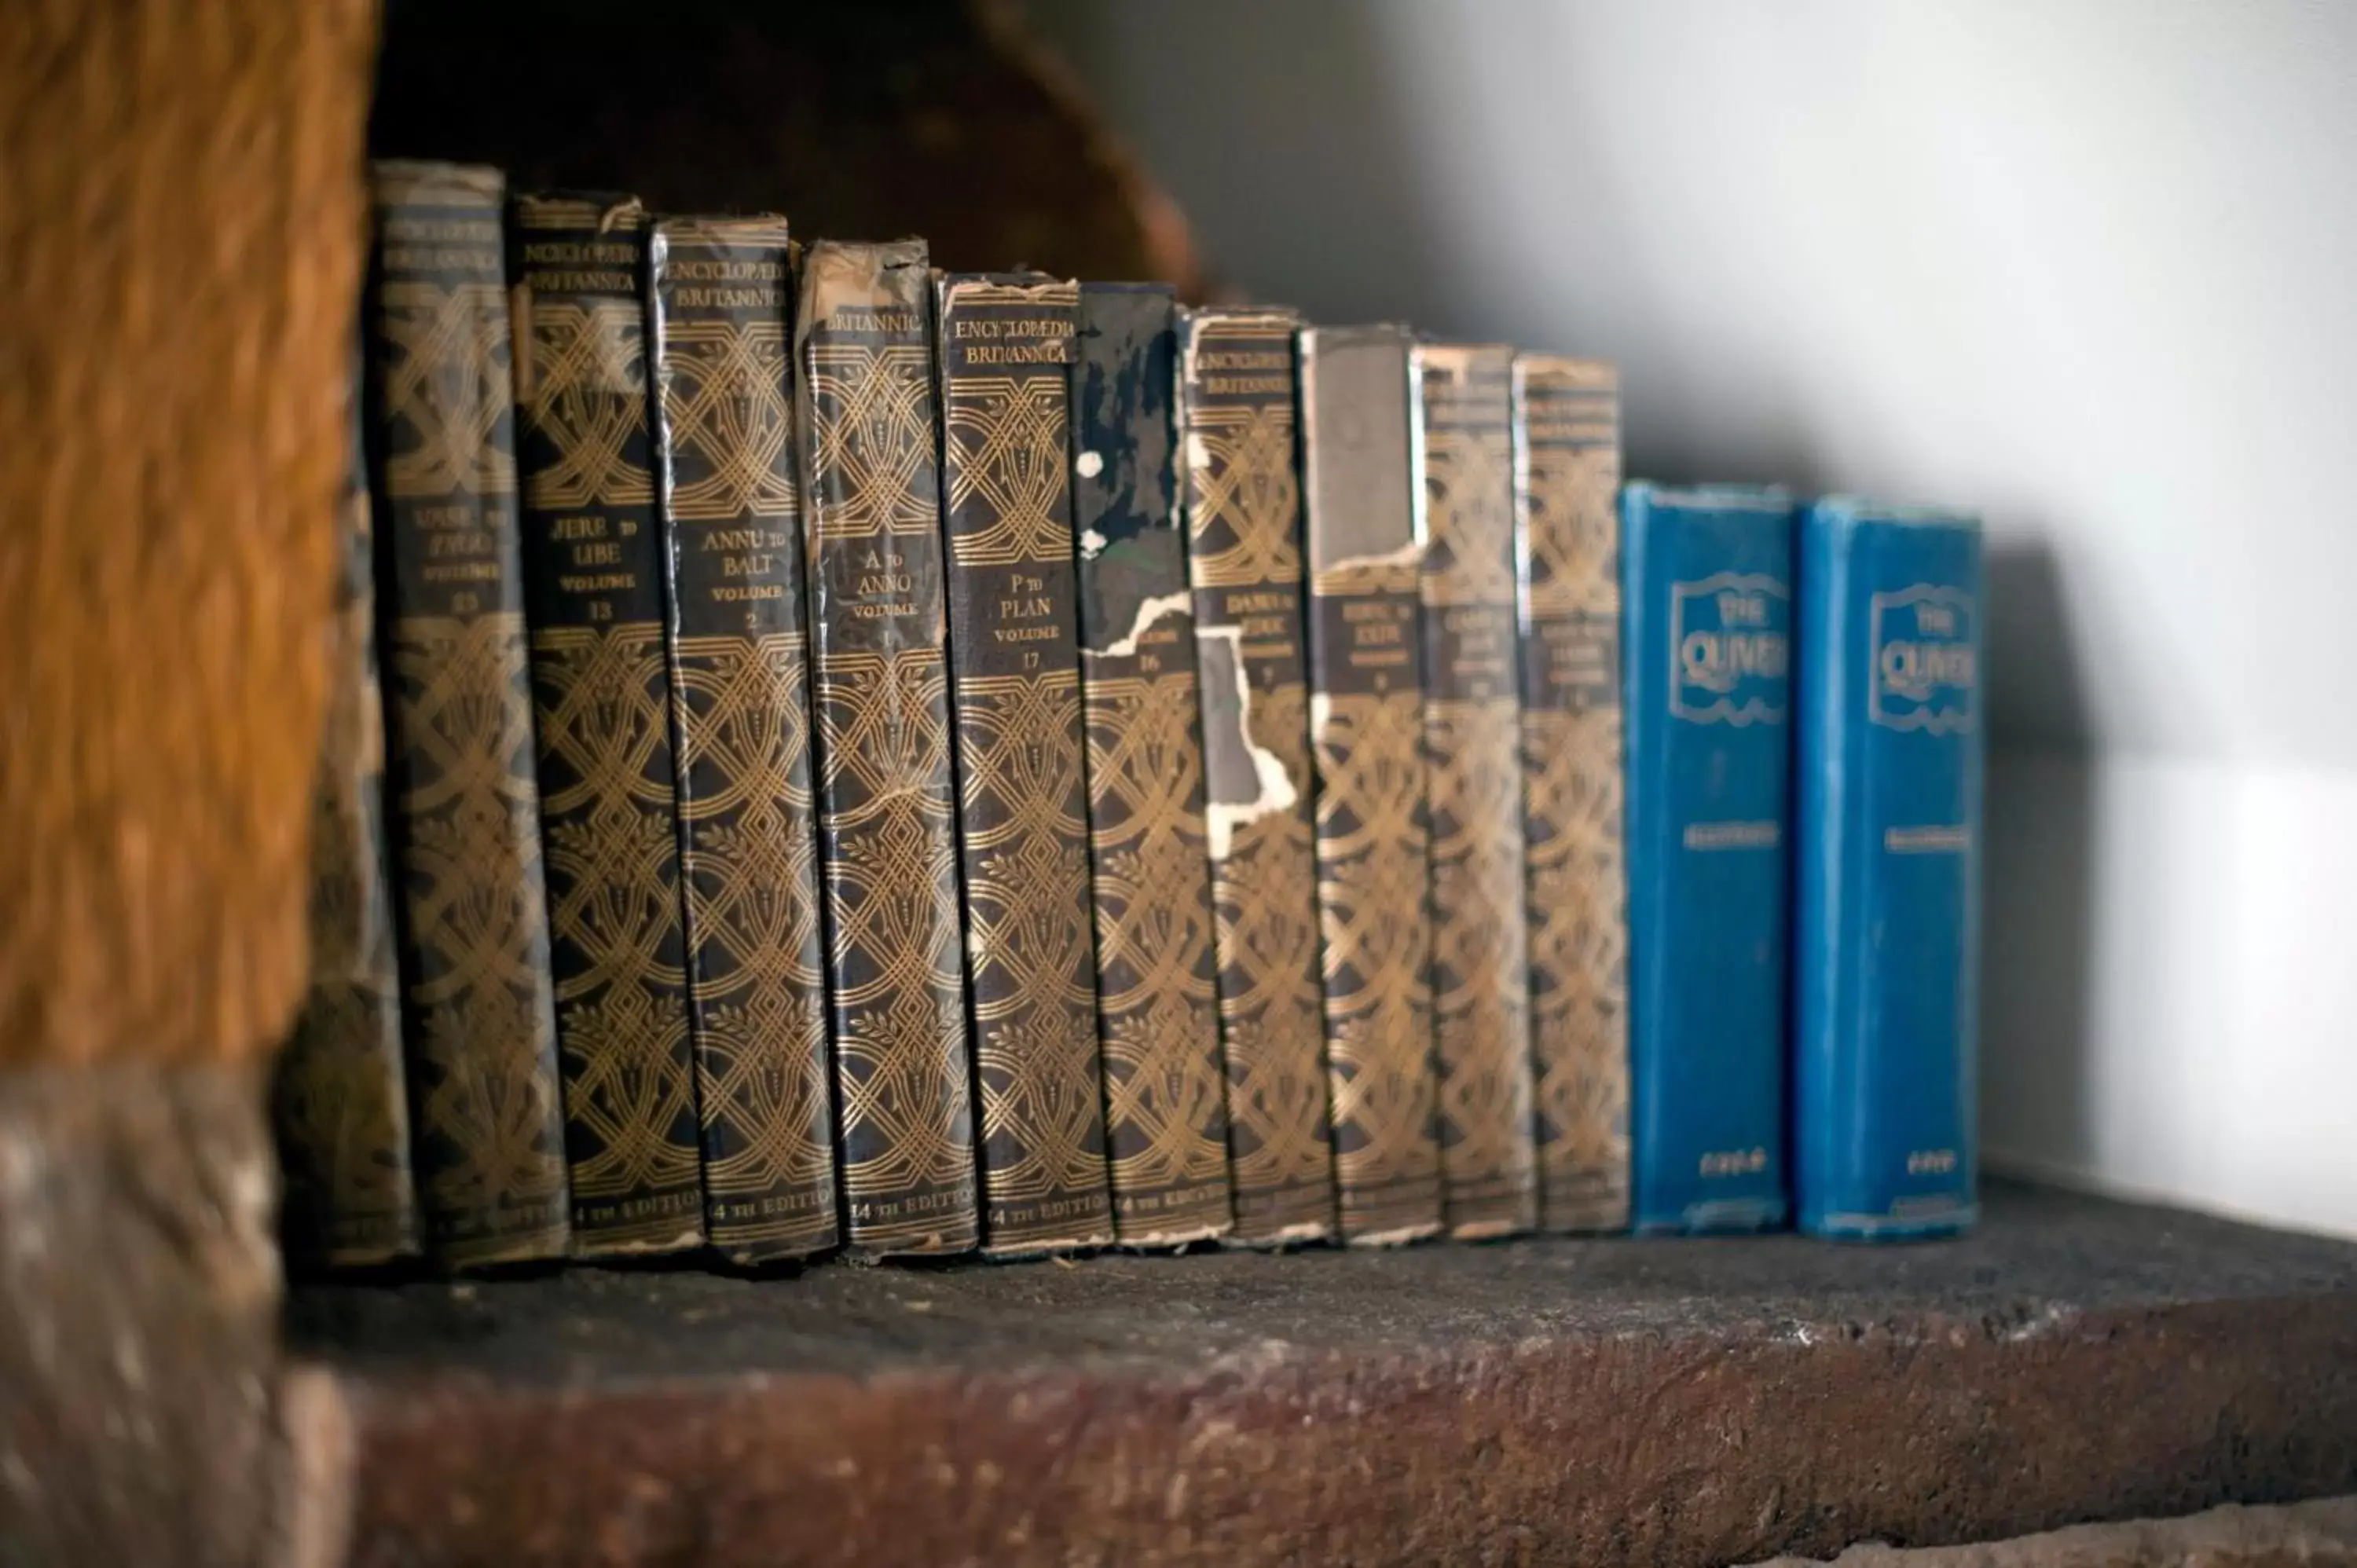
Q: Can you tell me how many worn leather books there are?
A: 11